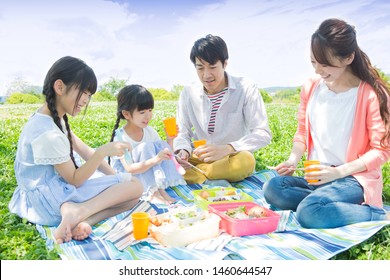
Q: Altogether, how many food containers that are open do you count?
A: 3